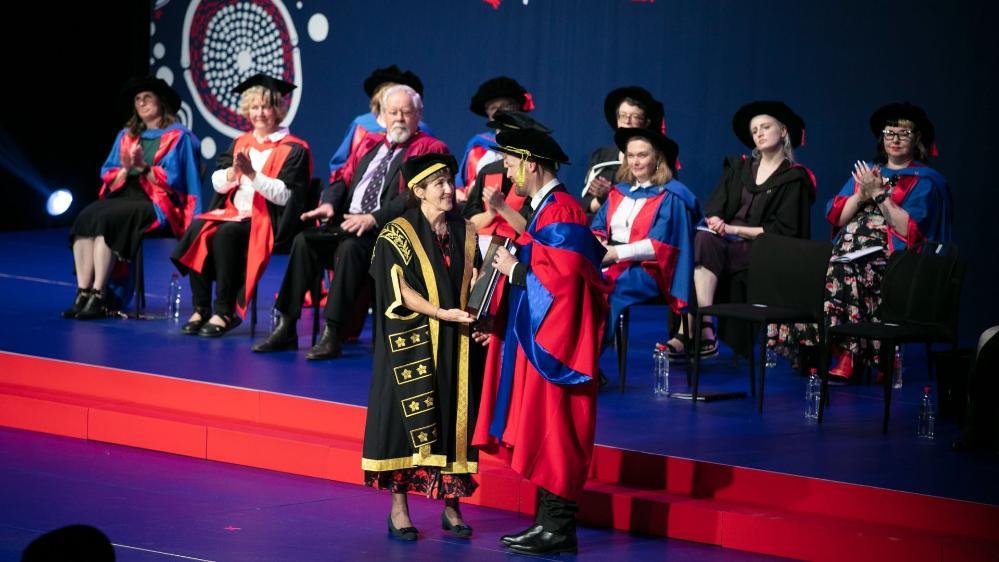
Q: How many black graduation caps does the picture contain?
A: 11